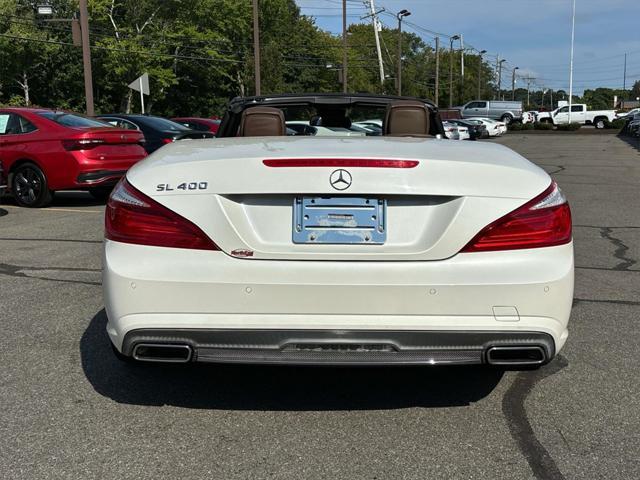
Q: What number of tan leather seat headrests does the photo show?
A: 2